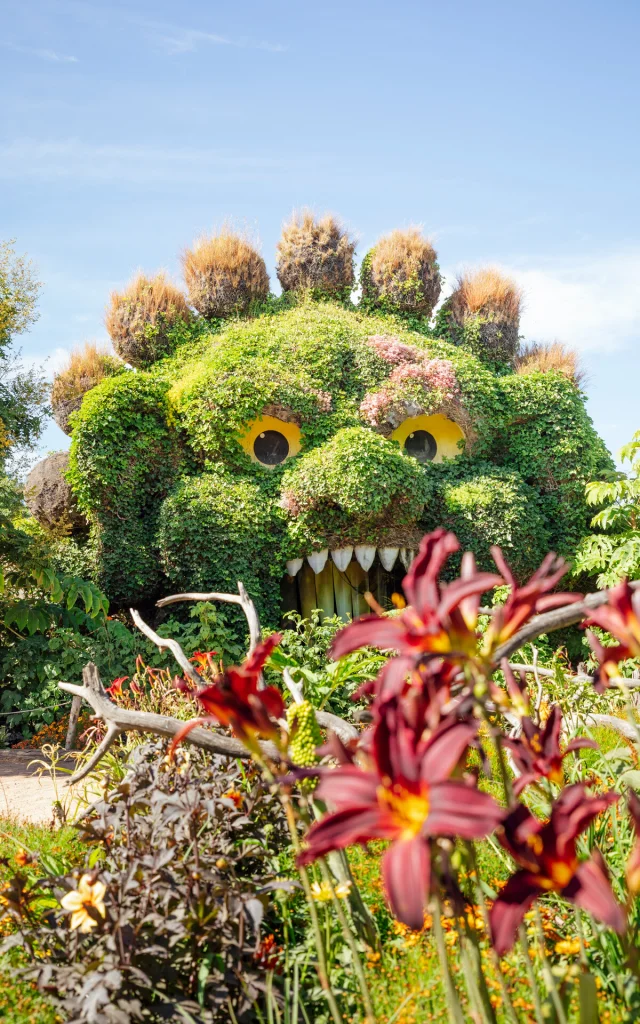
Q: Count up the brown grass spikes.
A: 7